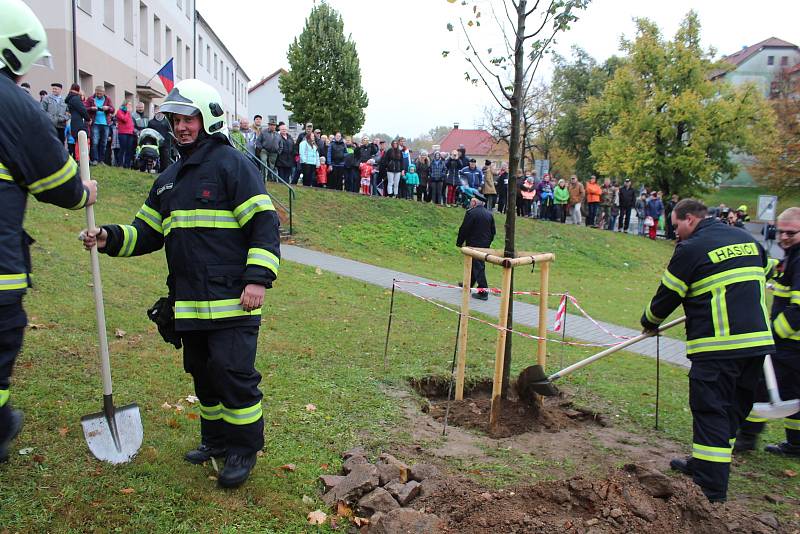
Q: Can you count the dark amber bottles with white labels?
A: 0